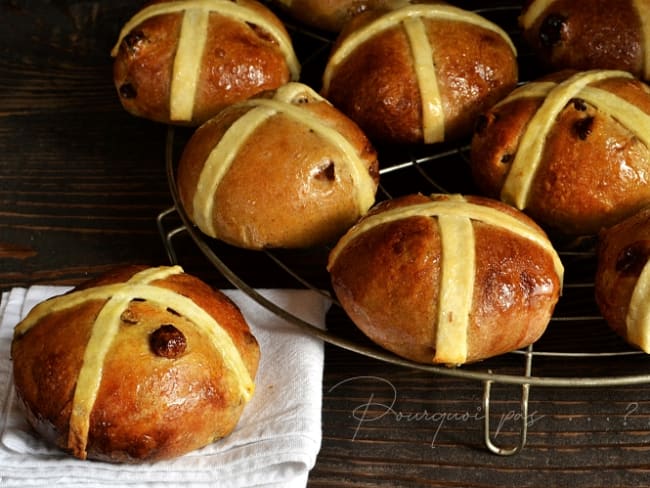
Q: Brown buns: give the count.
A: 9